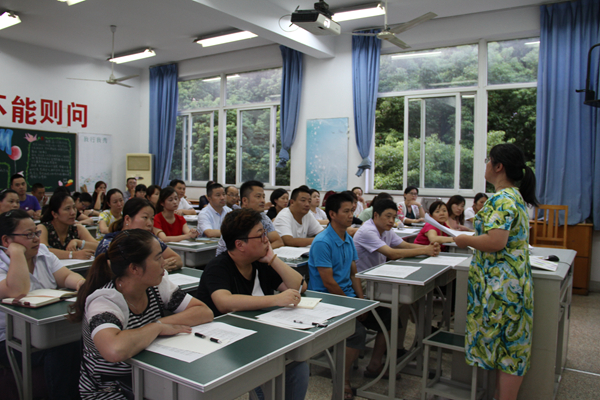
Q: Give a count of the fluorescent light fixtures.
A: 5